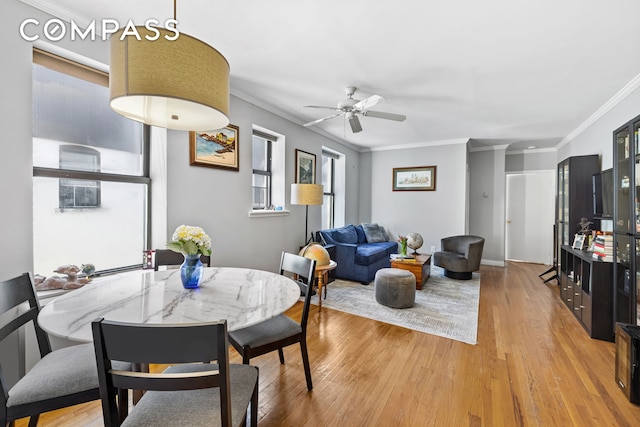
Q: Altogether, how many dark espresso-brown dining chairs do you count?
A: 4